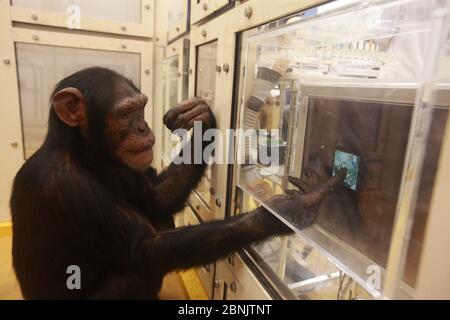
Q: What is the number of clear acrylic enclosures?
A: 1